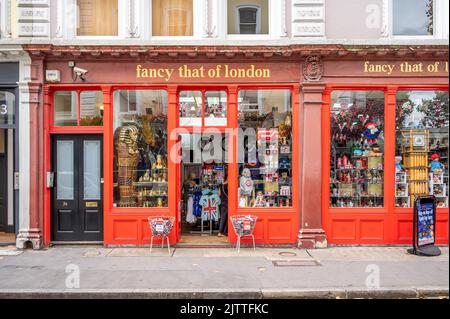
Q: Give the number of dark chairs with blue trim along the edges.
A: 0